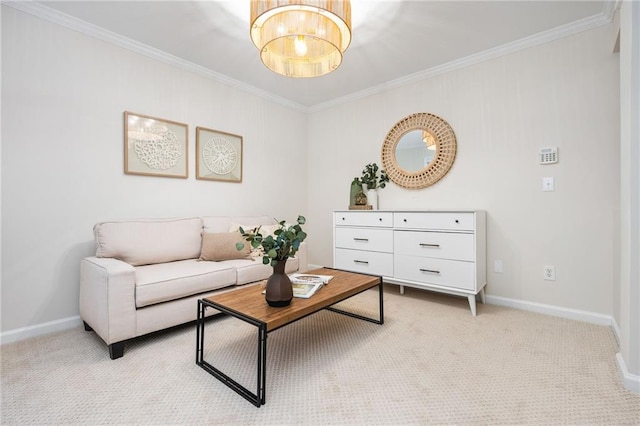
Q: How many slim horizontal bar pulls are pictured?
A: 4